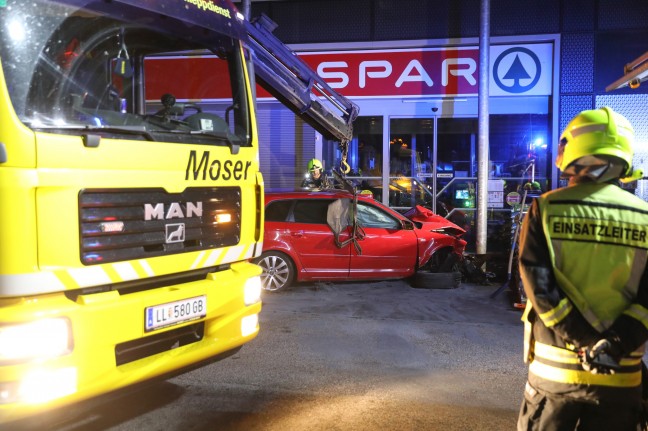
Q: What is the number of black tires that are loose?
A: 1